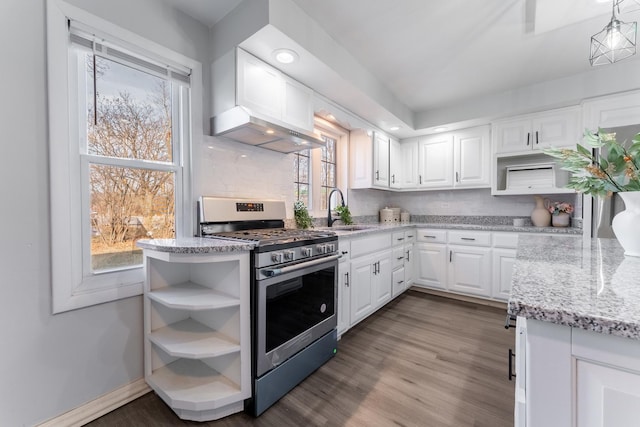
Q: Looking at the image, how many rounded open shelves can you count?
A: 3